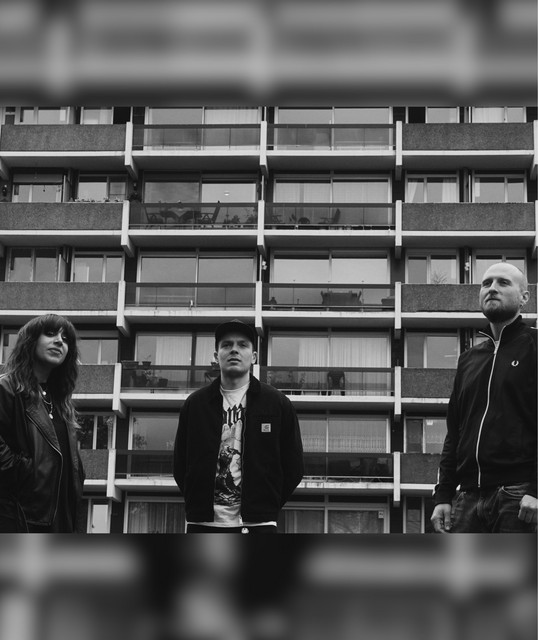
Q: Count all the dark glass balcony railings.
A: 10